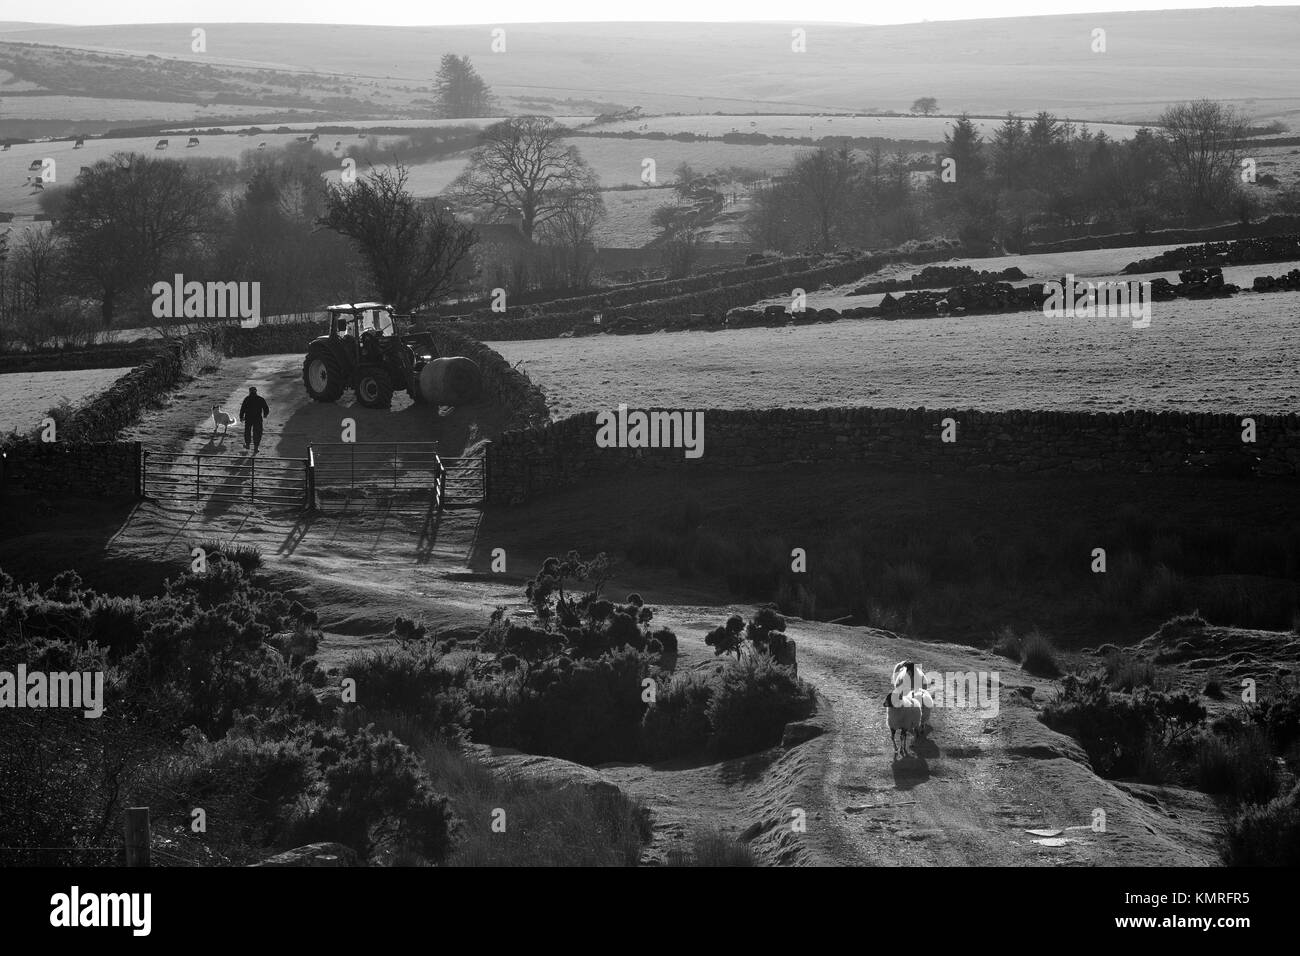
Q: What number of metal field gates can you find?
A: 3